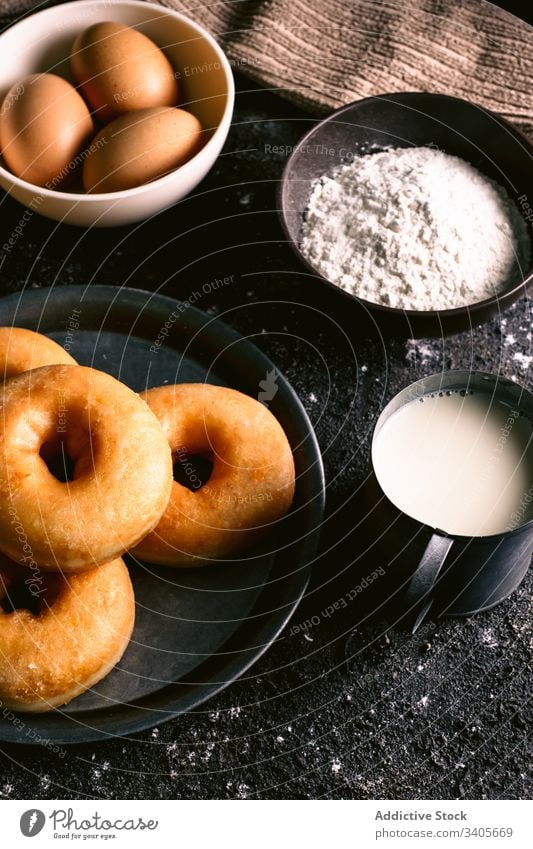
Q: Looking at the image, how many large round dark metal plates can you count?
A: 1